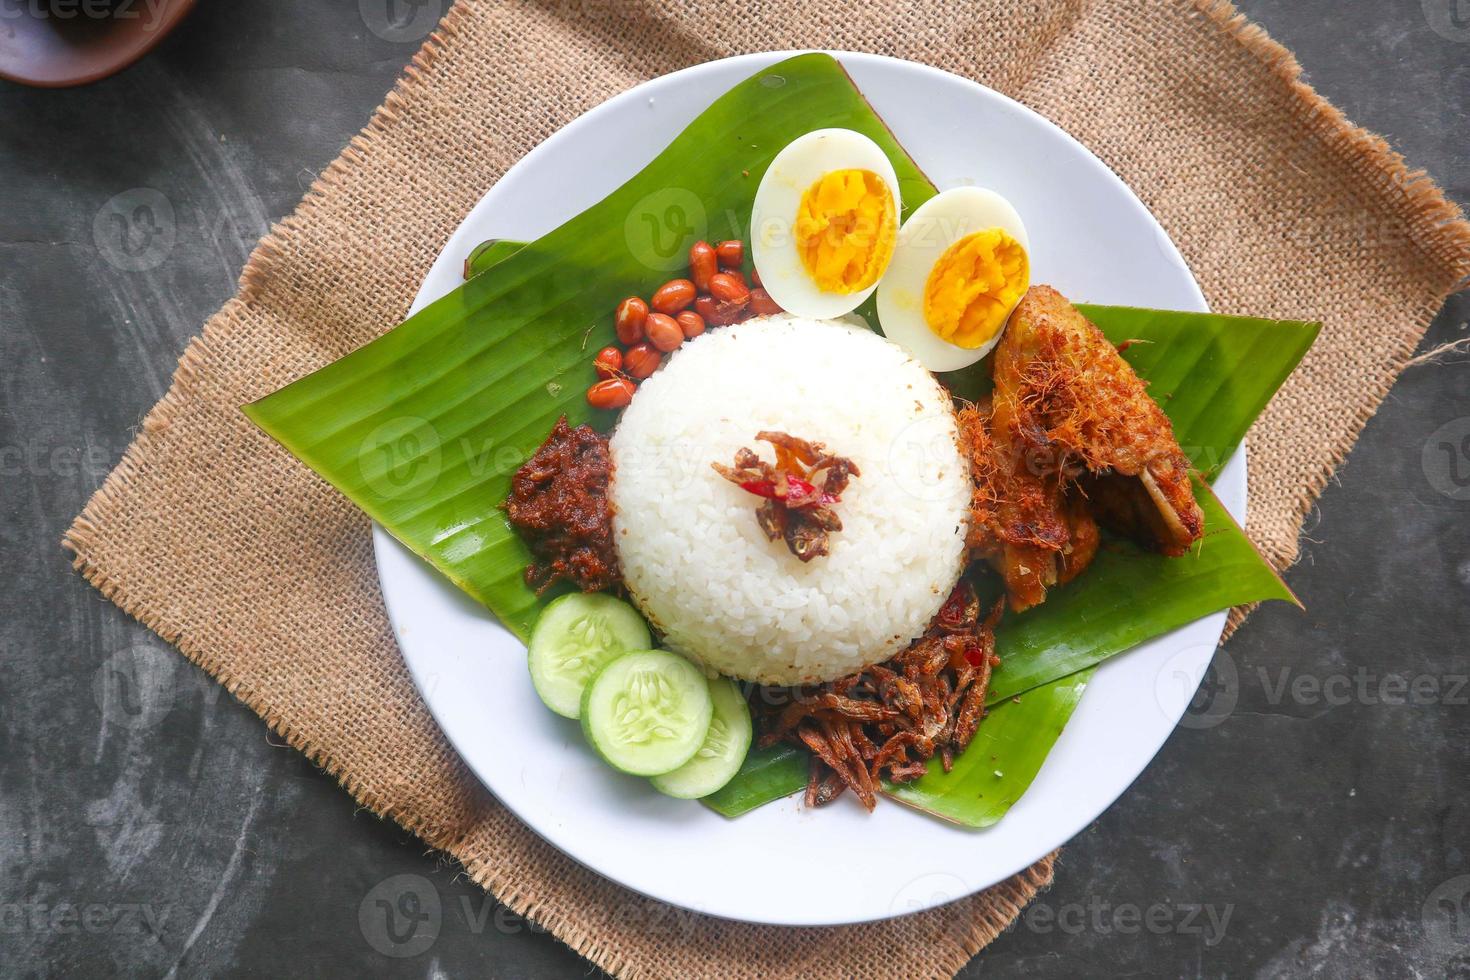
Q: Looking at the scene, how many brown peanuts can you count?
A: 14